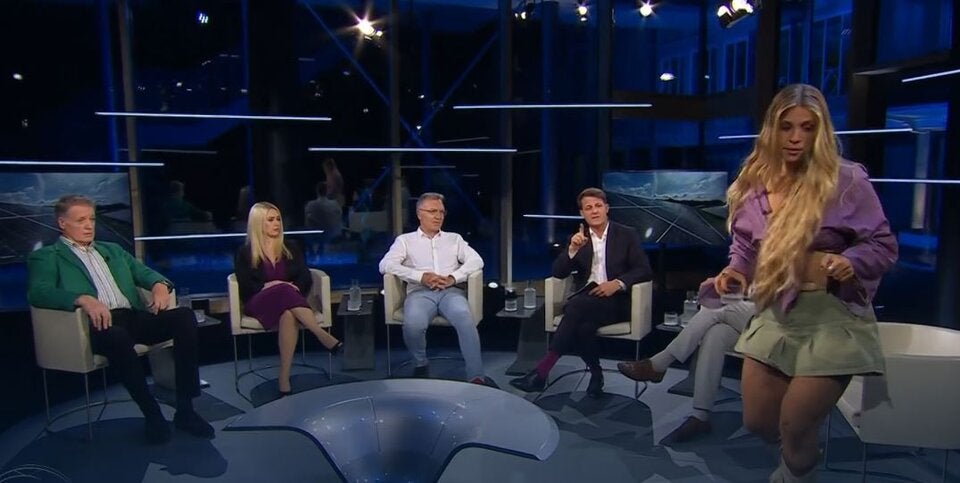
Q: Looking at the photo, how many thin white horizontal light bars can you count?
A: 9